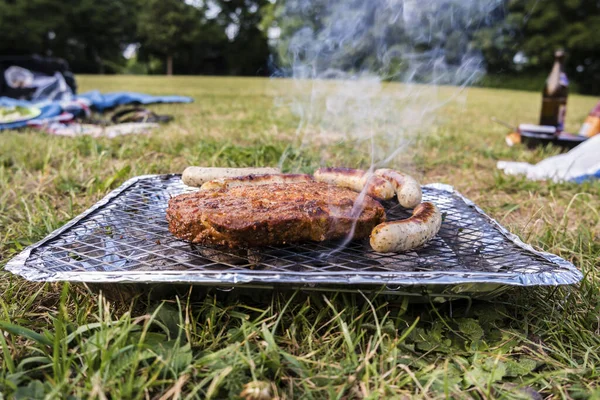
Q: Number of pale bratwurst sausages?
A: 5